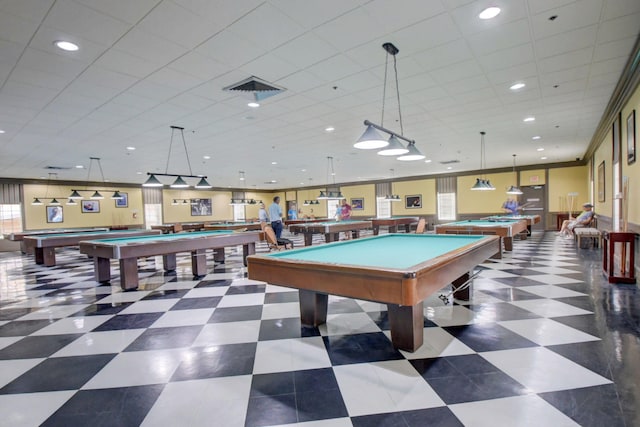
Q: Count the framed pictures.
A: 8